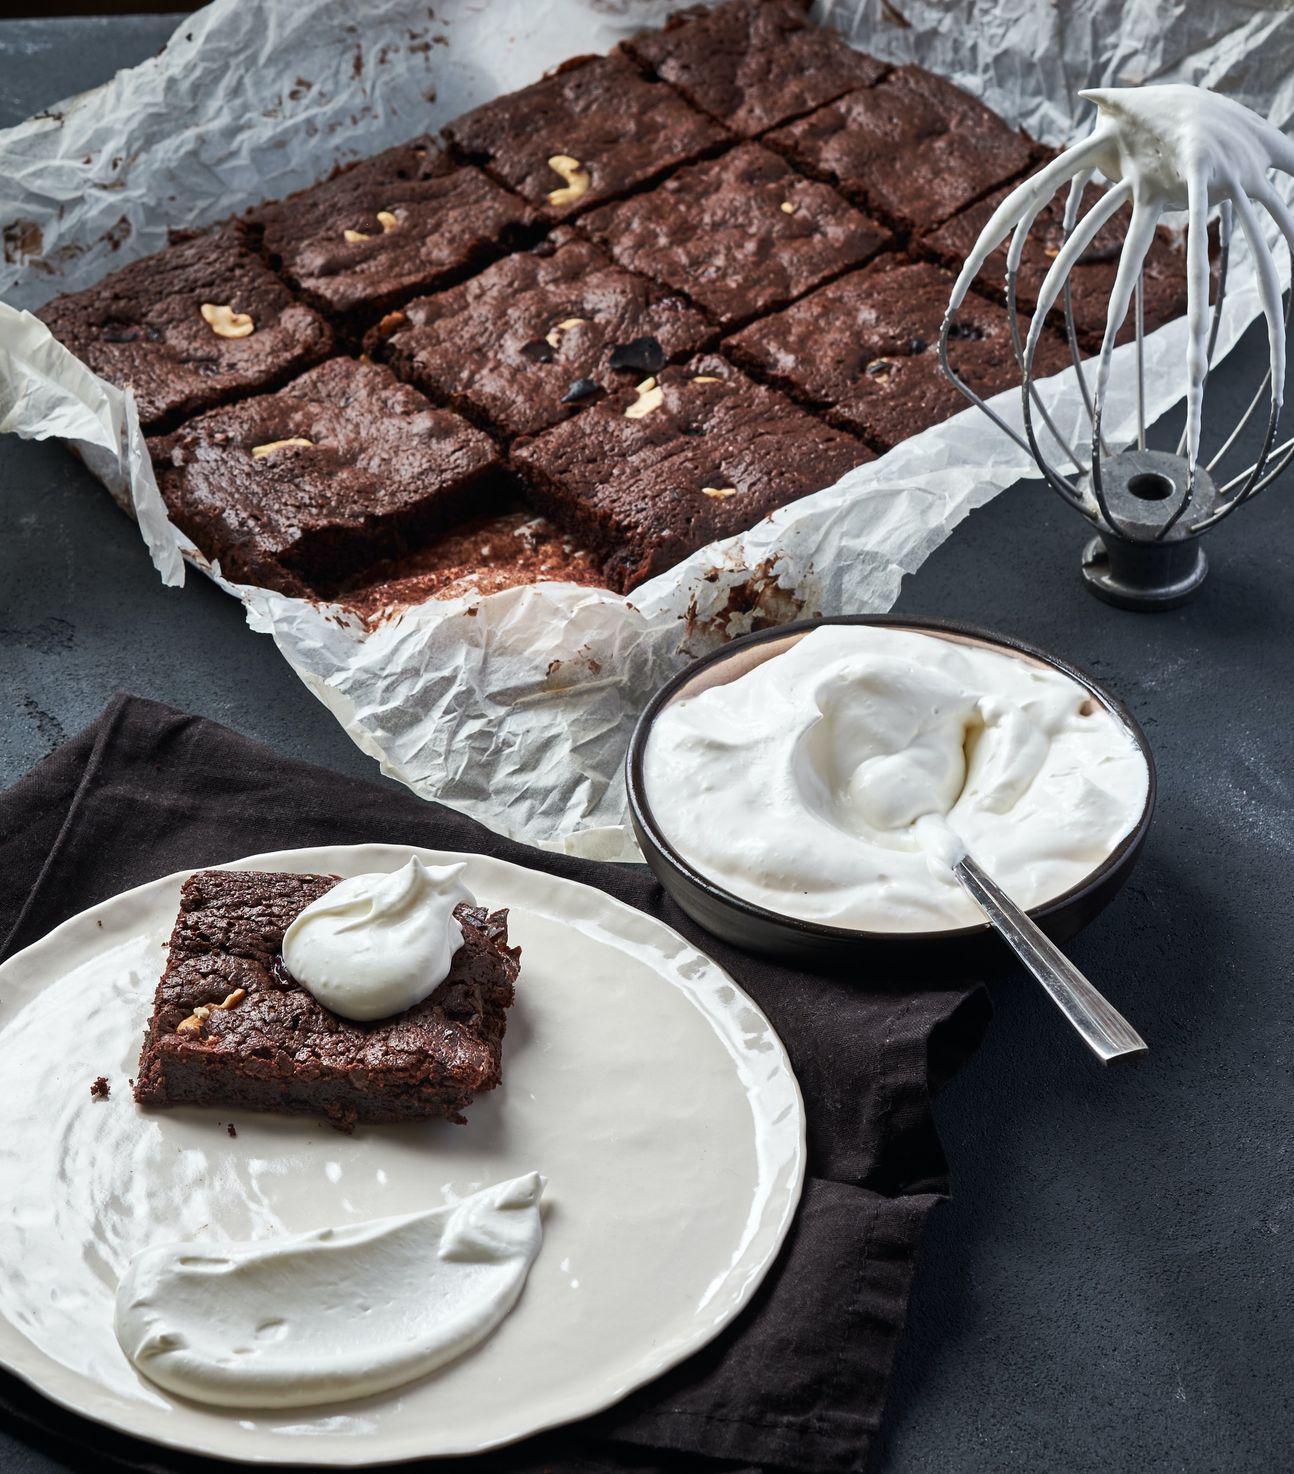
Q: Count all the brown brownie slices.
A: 12